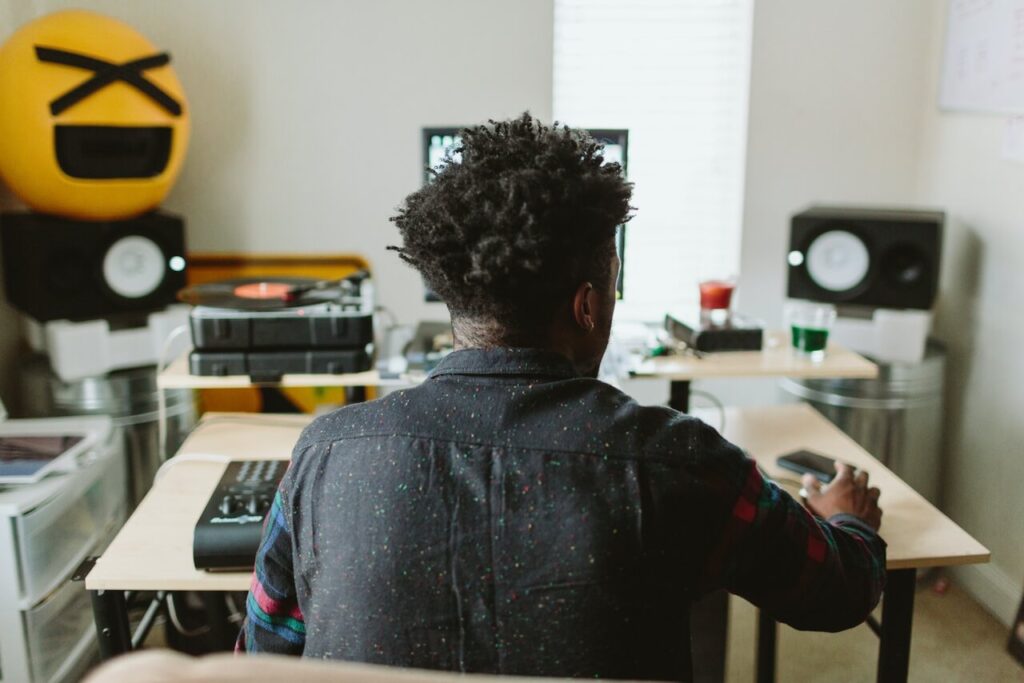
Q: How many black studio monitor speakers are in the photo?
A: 2